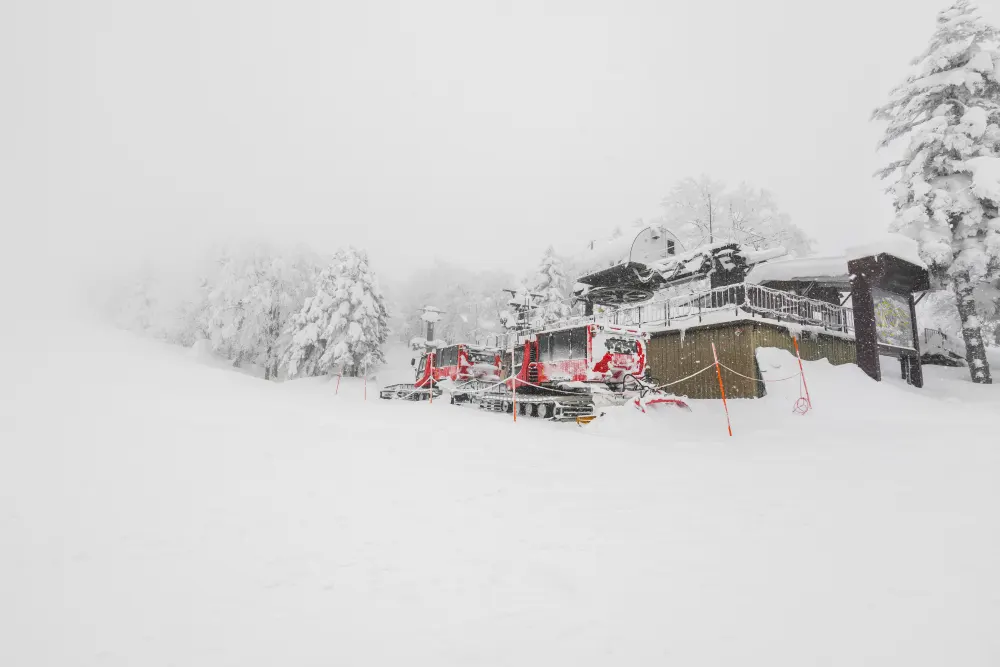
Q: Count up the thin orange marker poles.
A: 6